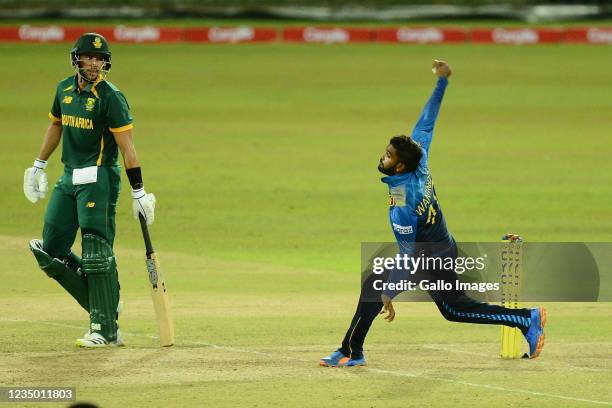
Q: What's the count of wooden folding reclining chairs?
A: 0